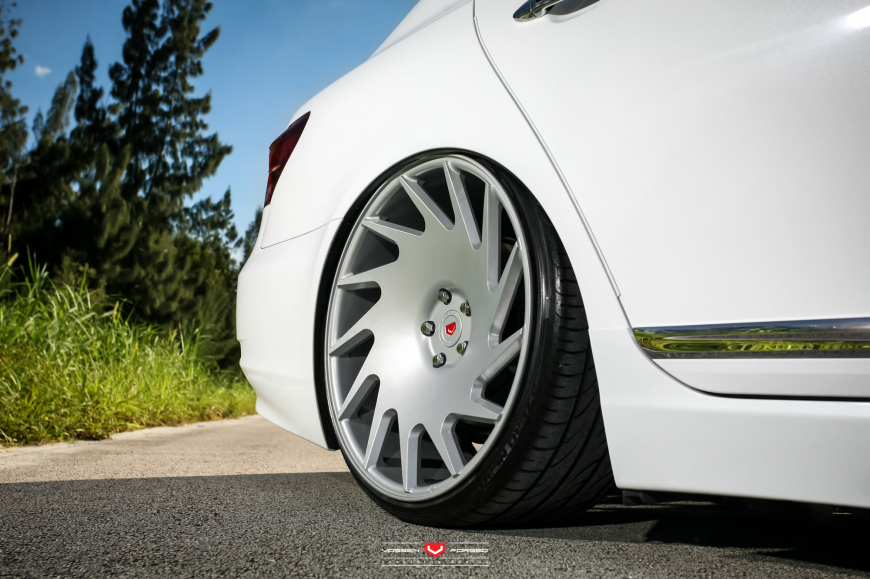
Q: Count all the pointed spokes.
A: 13